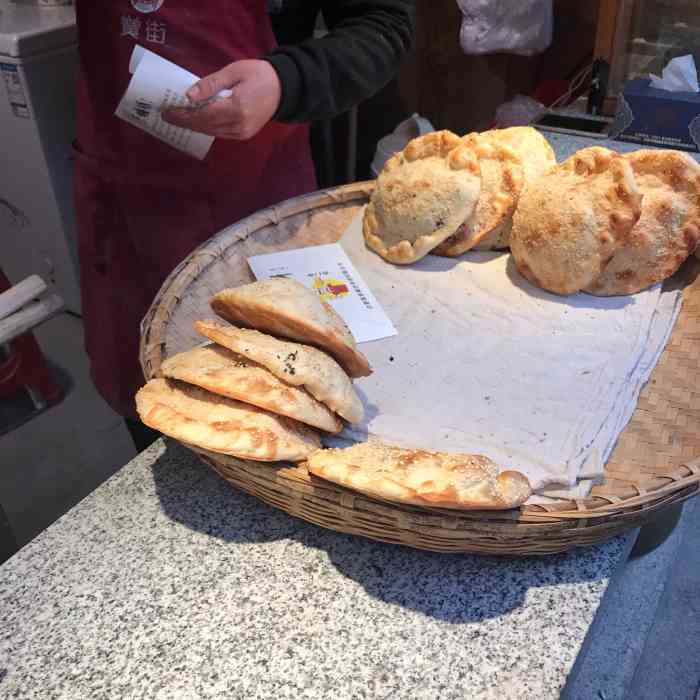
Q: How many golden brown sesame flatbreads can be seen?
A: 10